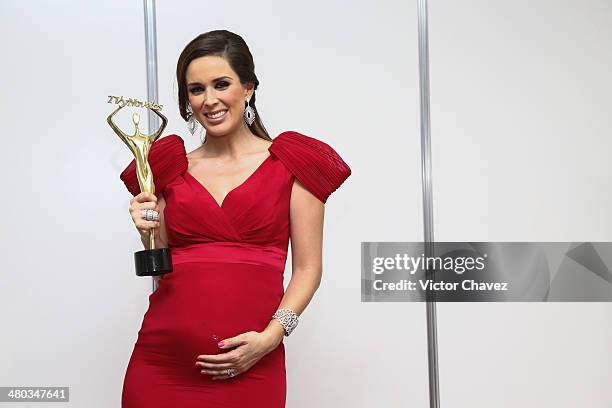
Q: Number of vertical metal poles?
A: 2